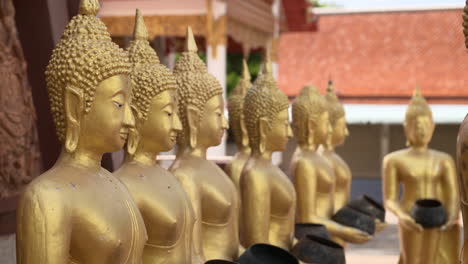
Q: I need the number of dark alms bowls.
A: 7